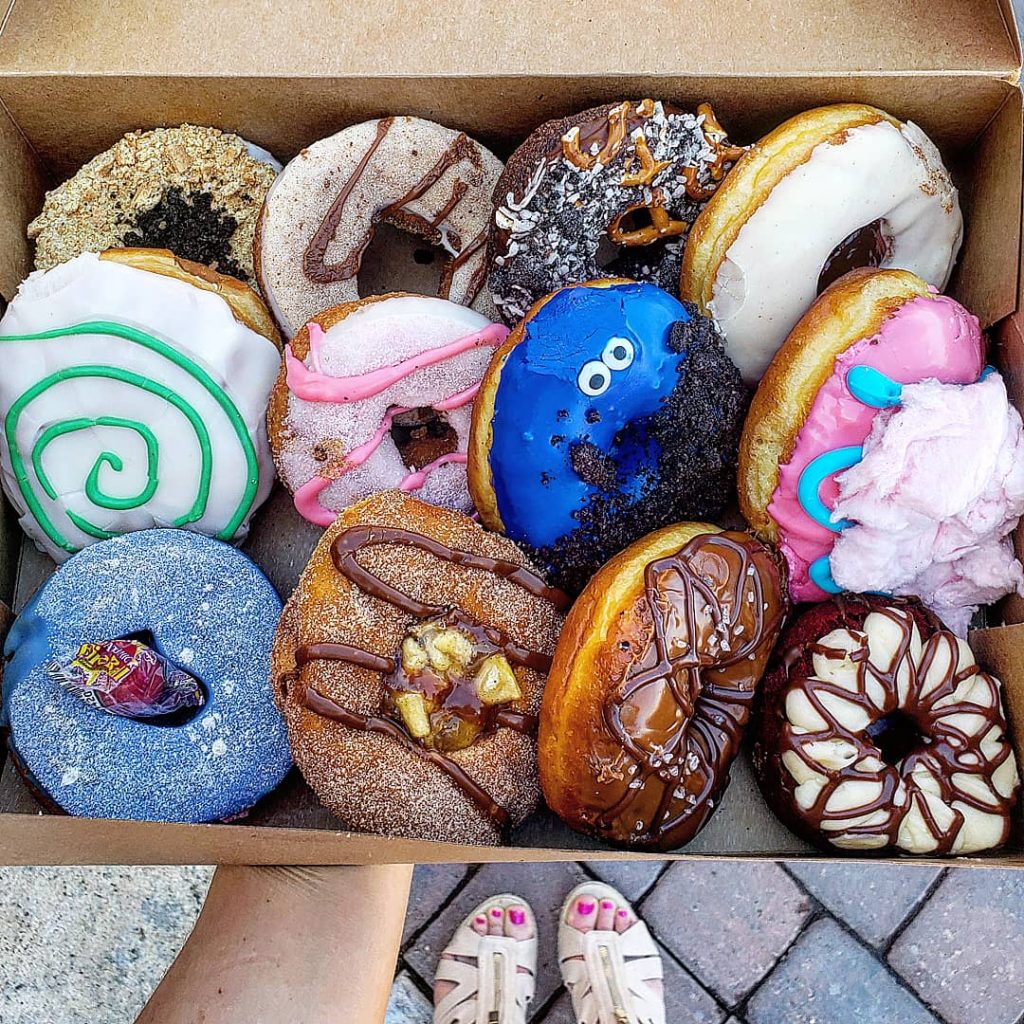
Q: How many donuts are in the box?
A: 12